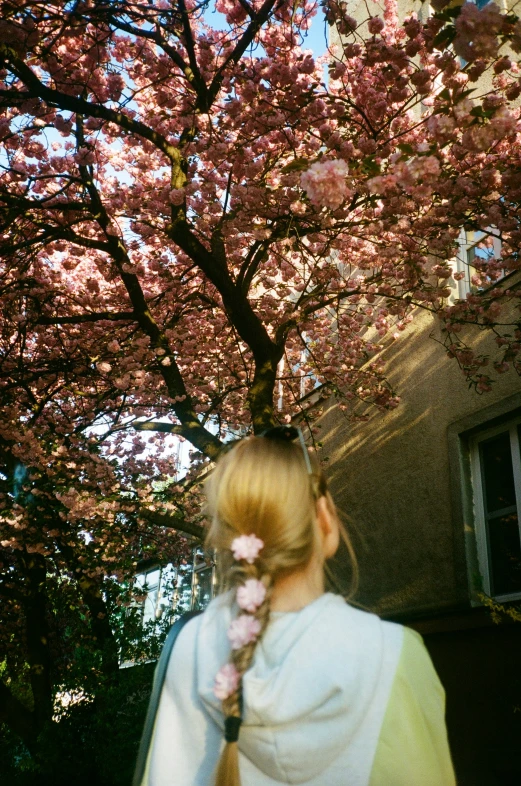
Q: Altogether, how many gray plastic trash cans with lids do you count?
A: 0